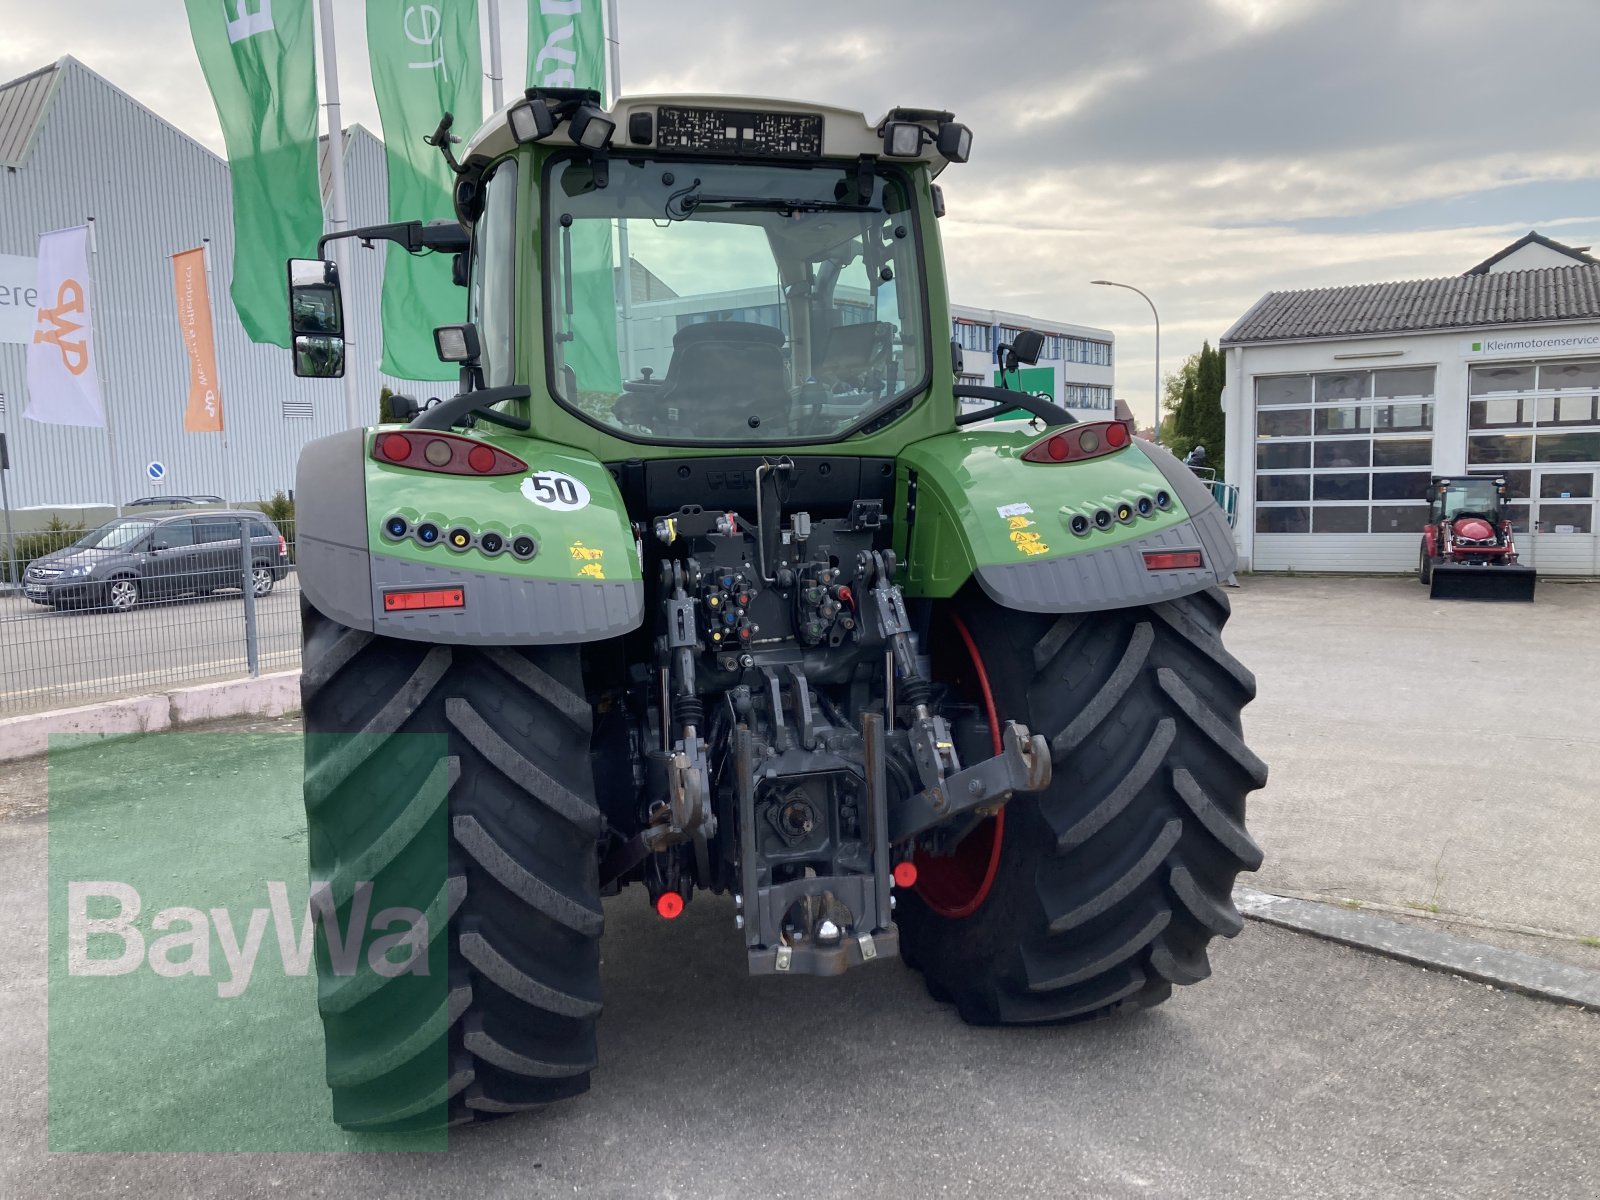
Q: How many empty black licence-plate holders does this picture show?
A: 1